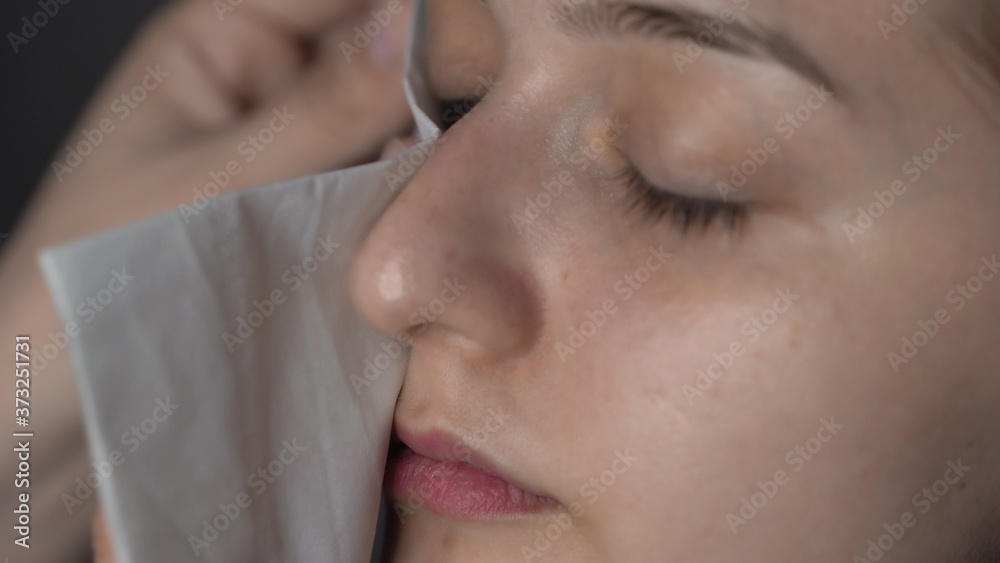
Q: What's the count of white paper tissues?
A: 1